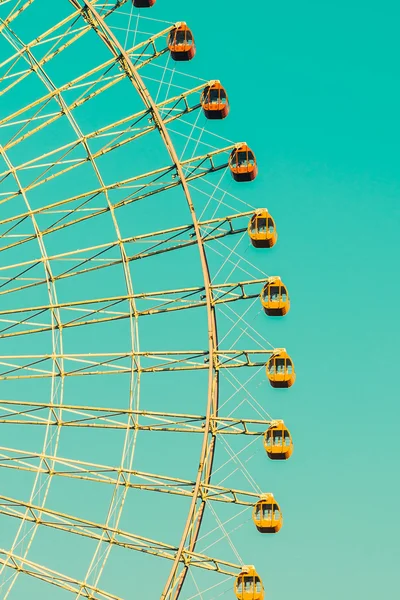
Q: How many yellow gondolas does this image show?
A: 6